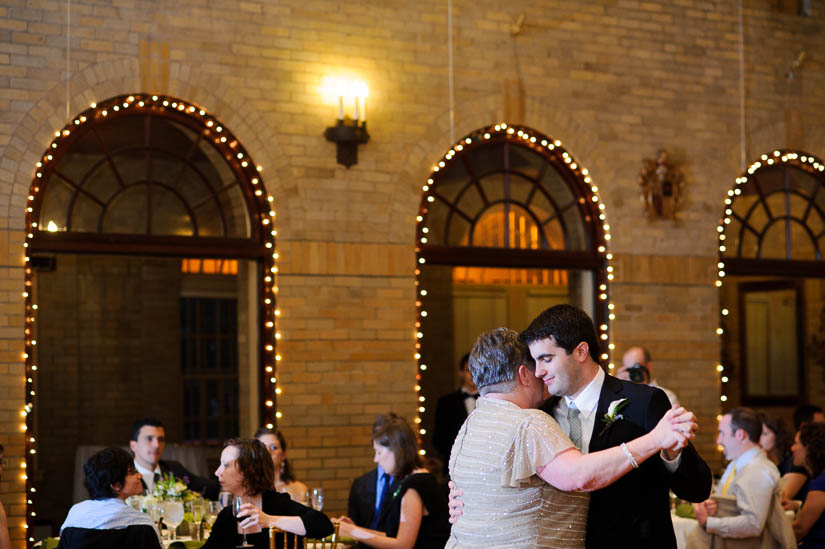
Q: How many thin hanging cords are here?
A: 3